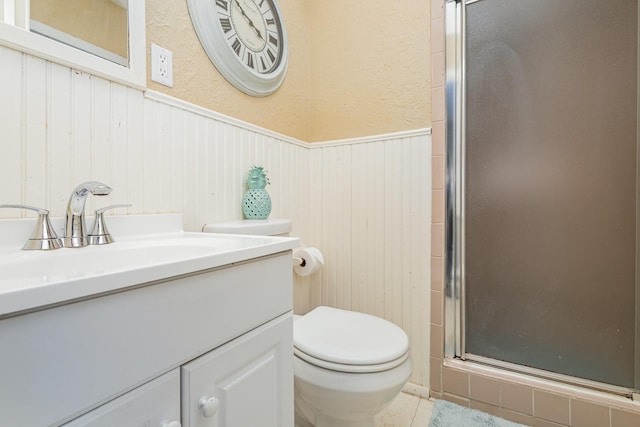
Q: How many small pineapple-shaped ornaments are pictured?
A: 1